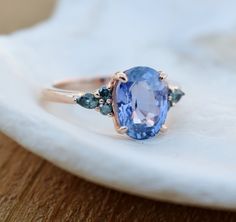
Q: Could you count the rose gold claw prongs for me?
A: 4